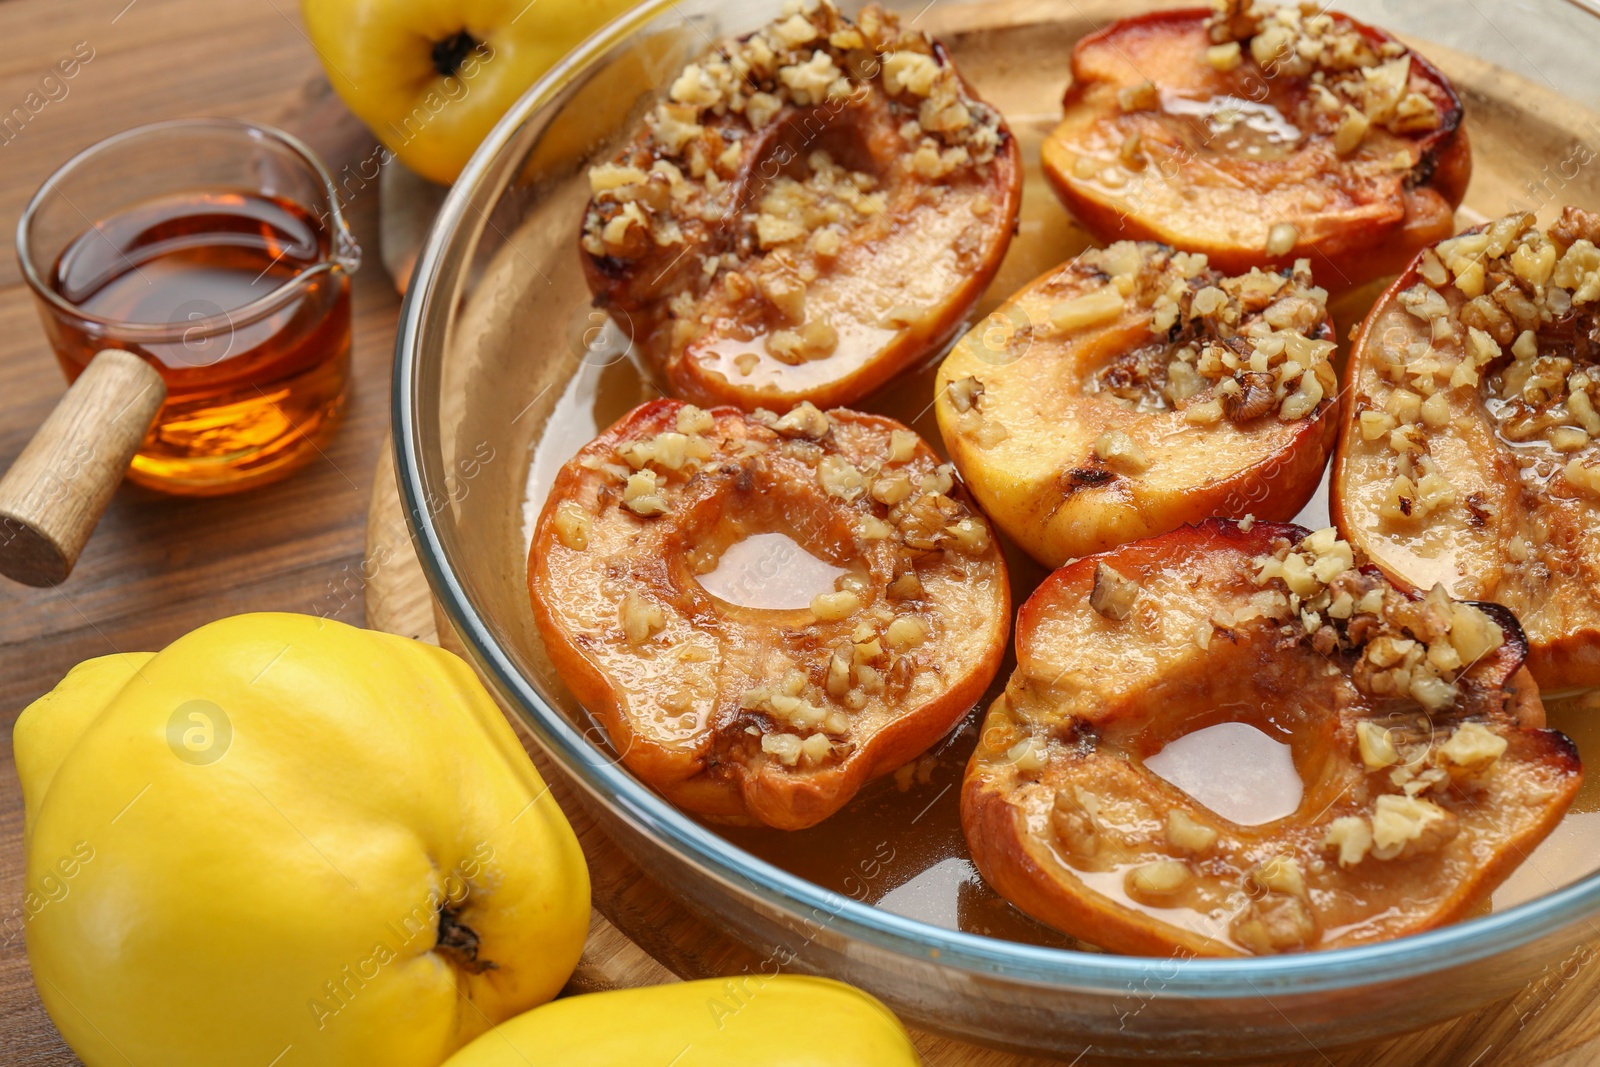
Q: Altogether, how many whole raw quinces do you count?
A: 3